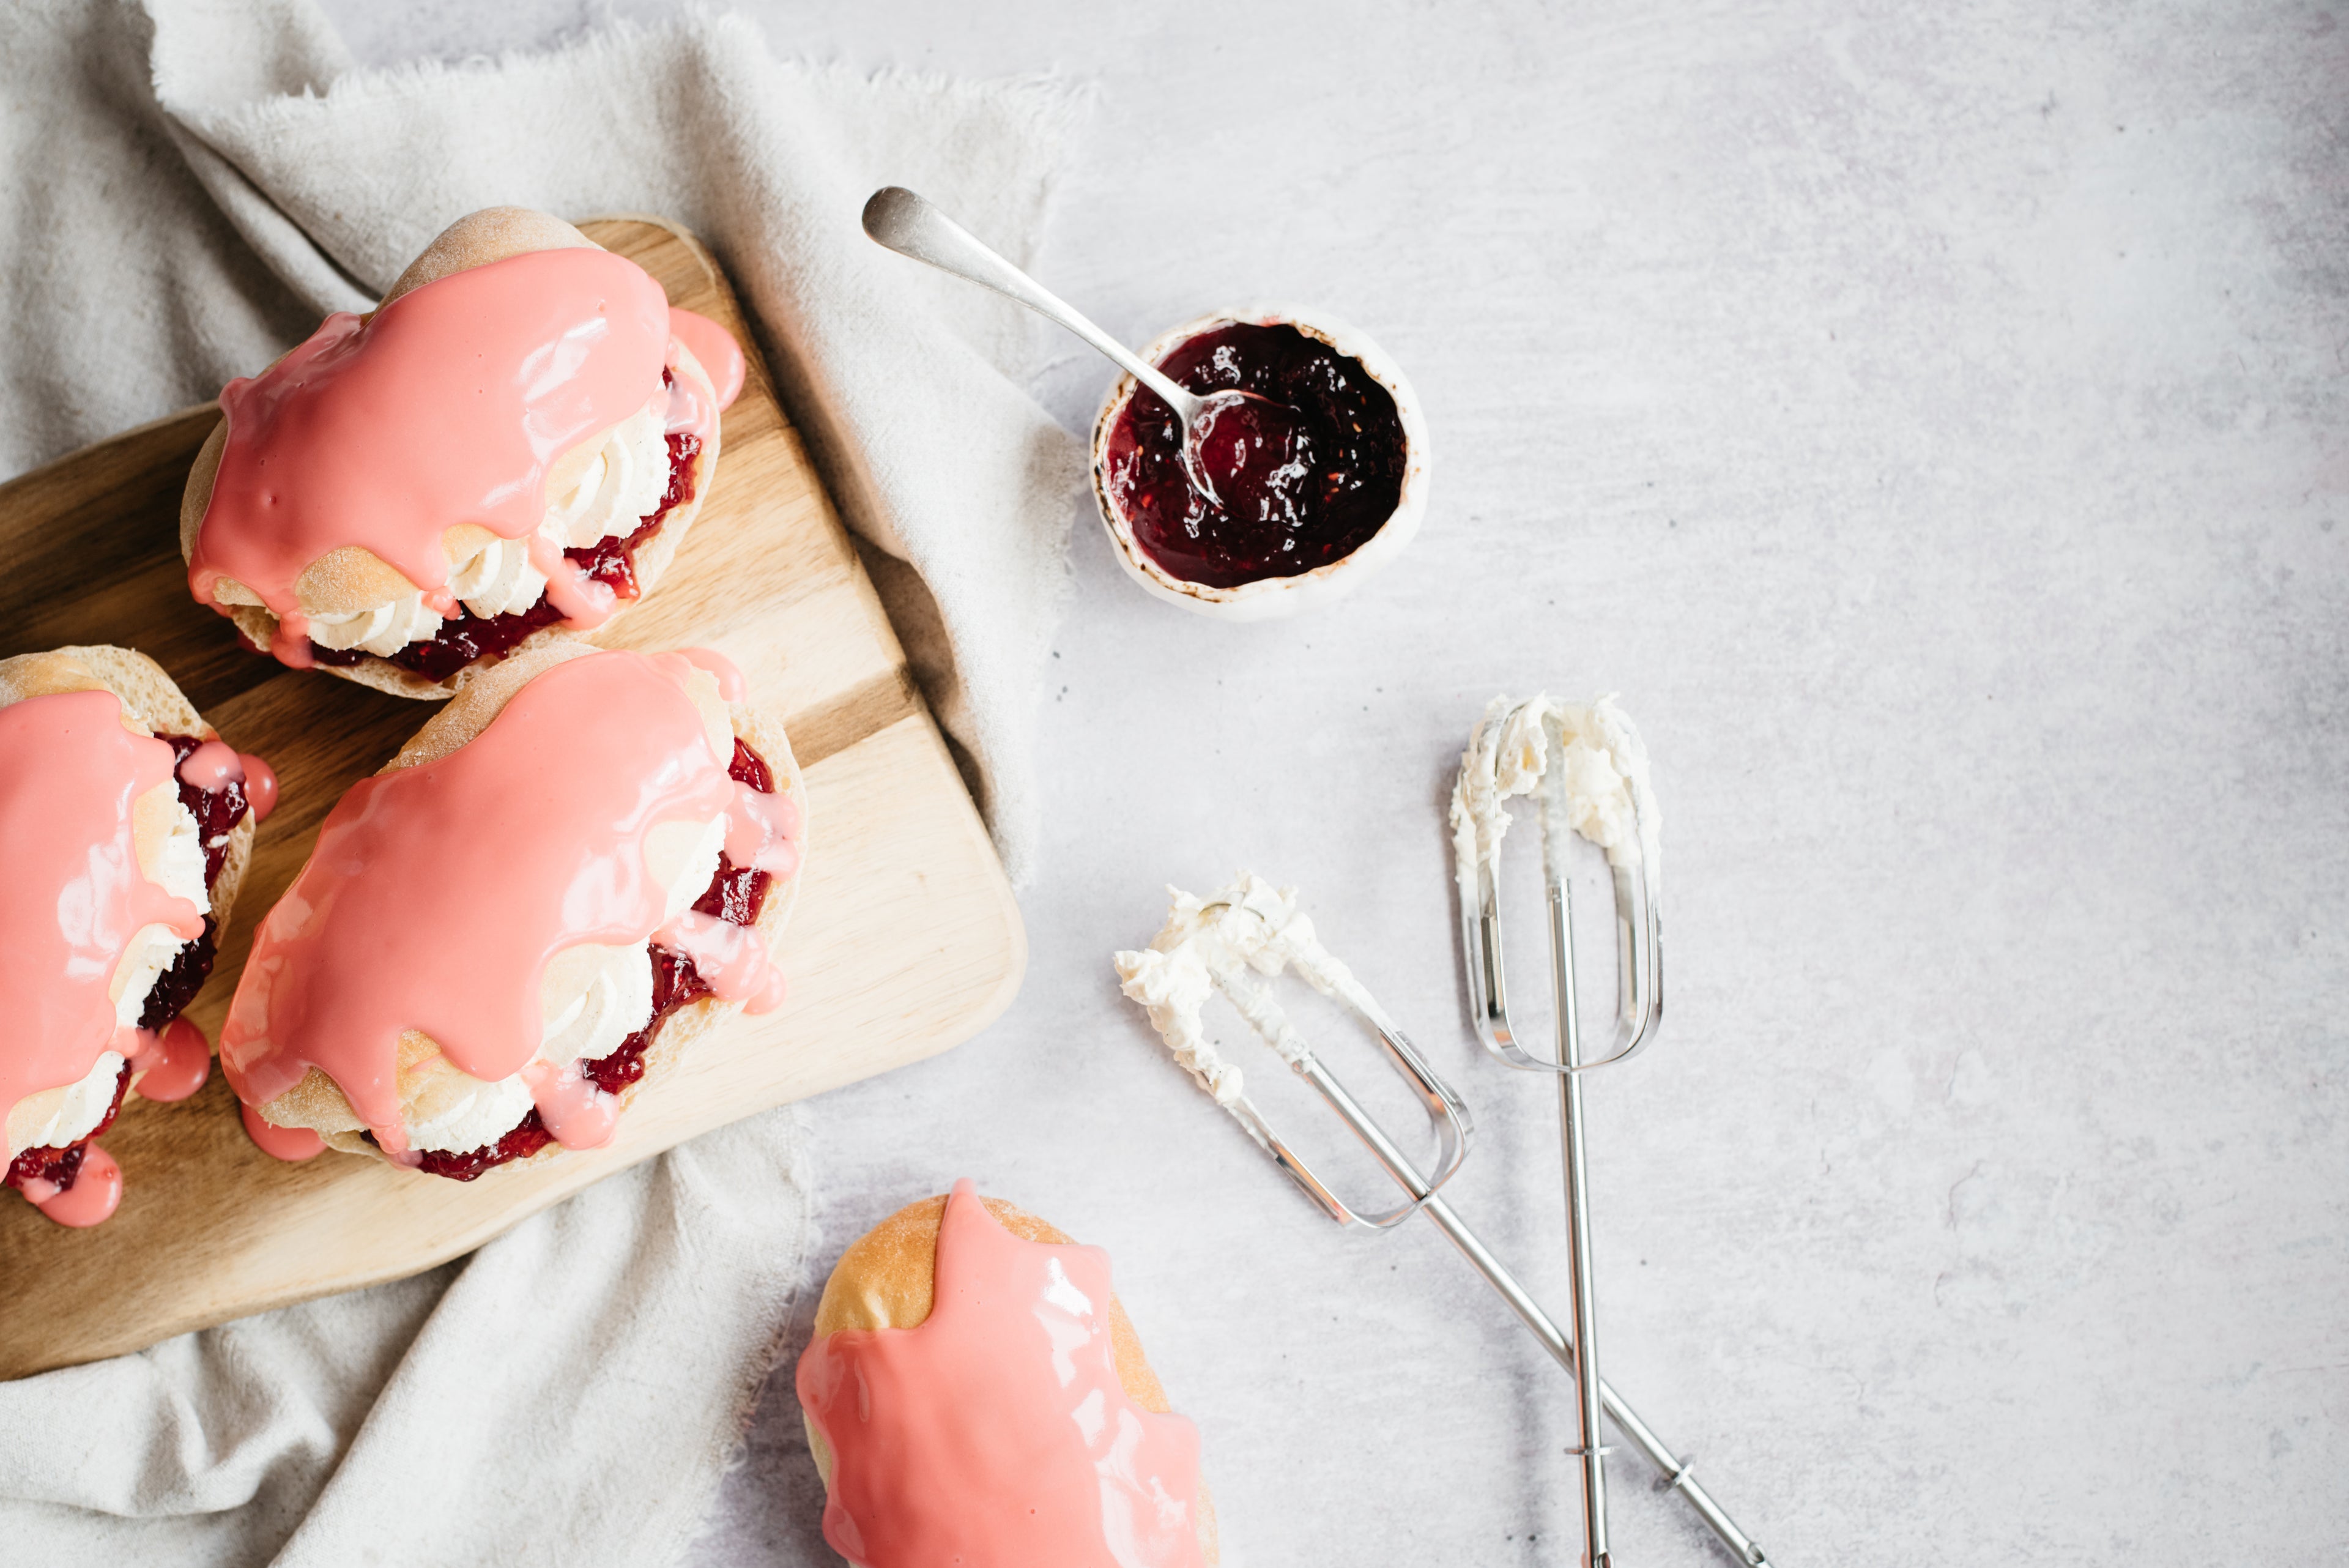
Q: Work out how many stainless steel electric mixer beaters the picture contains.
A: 2